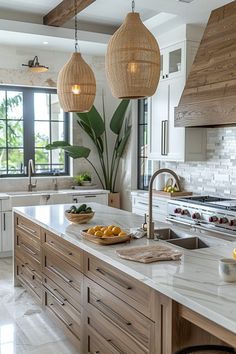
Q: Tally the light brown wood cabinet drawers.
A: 12